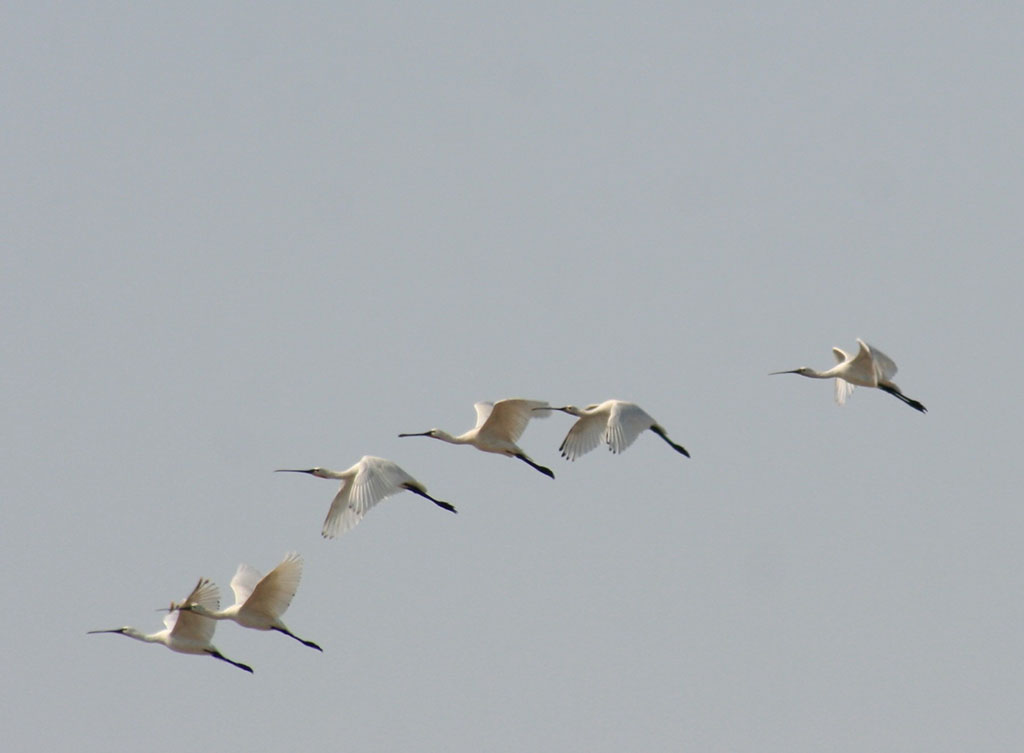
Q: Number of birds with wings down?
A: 2